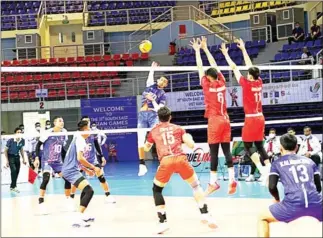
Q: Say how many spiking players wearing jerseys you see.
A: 1